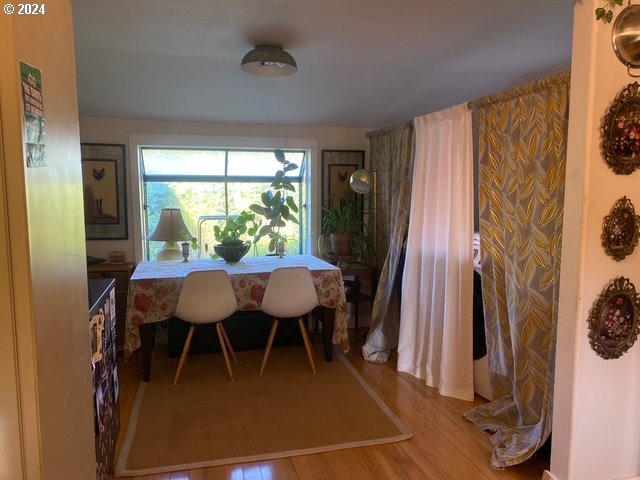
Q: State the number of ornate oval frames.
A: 3